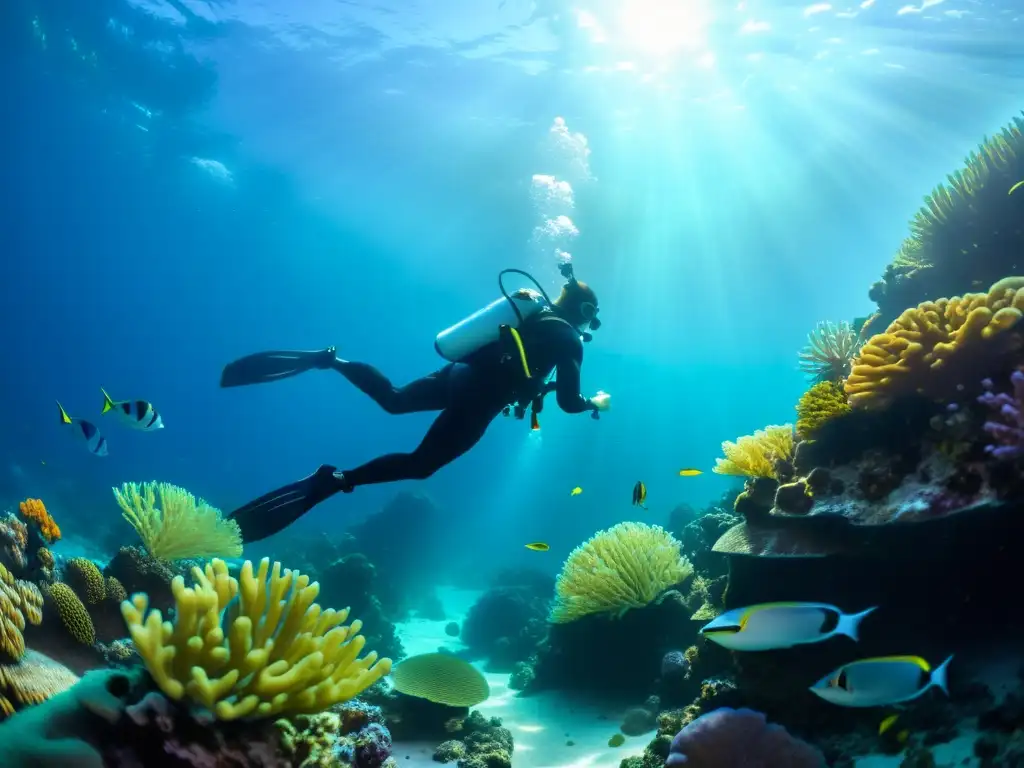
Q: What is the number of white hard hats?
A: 0